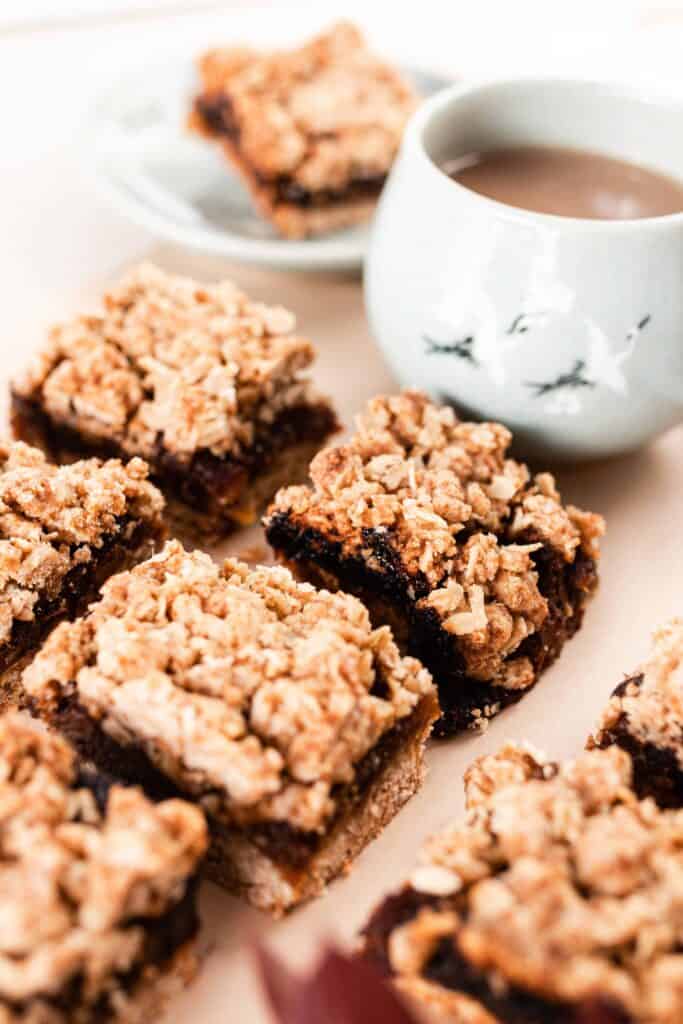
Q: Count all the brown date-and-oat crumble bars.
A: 8